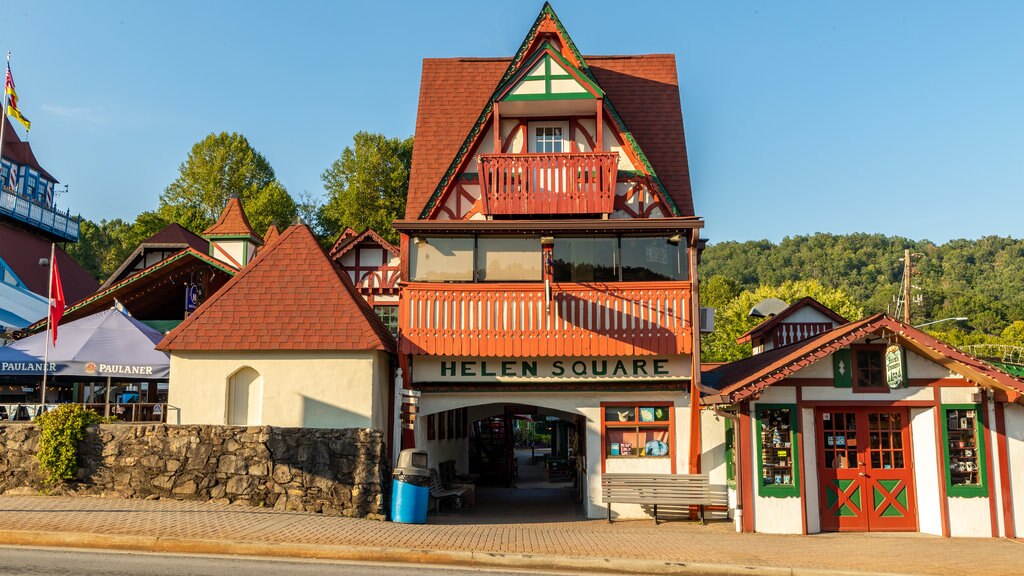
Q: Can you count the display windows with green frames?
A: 2